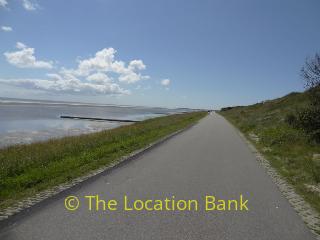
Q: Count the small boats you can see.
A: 0